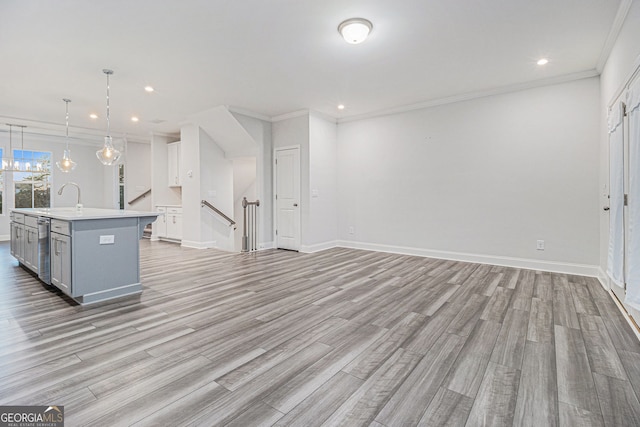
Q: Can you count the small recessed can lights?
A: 5